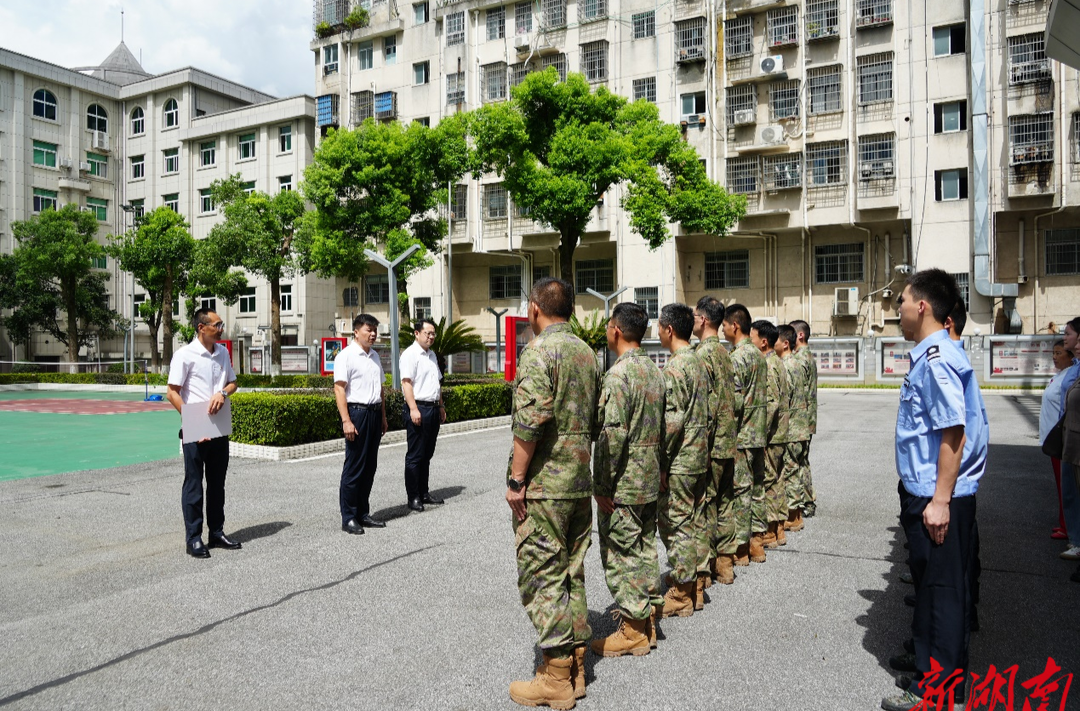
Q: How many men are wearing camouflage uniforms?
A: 8